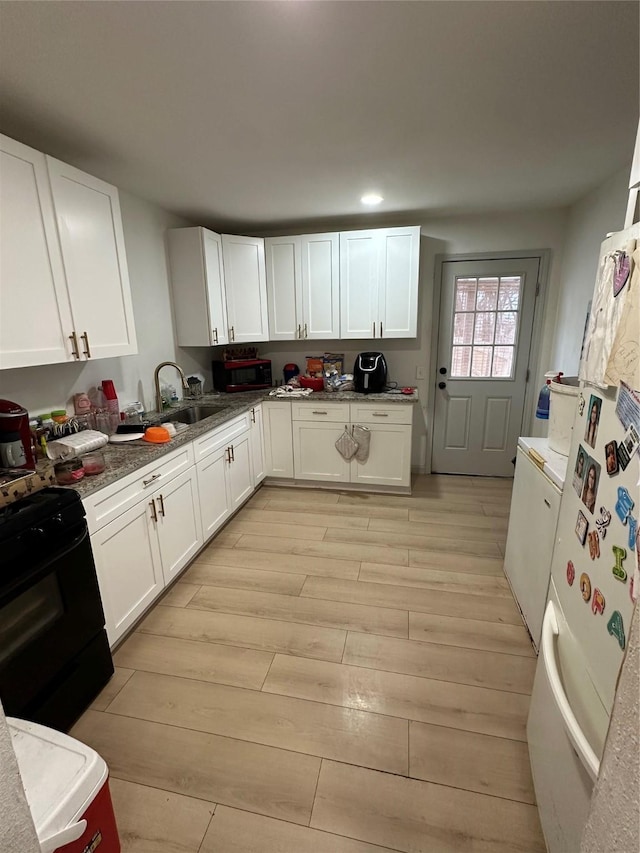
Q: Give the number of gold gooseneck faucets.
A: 1